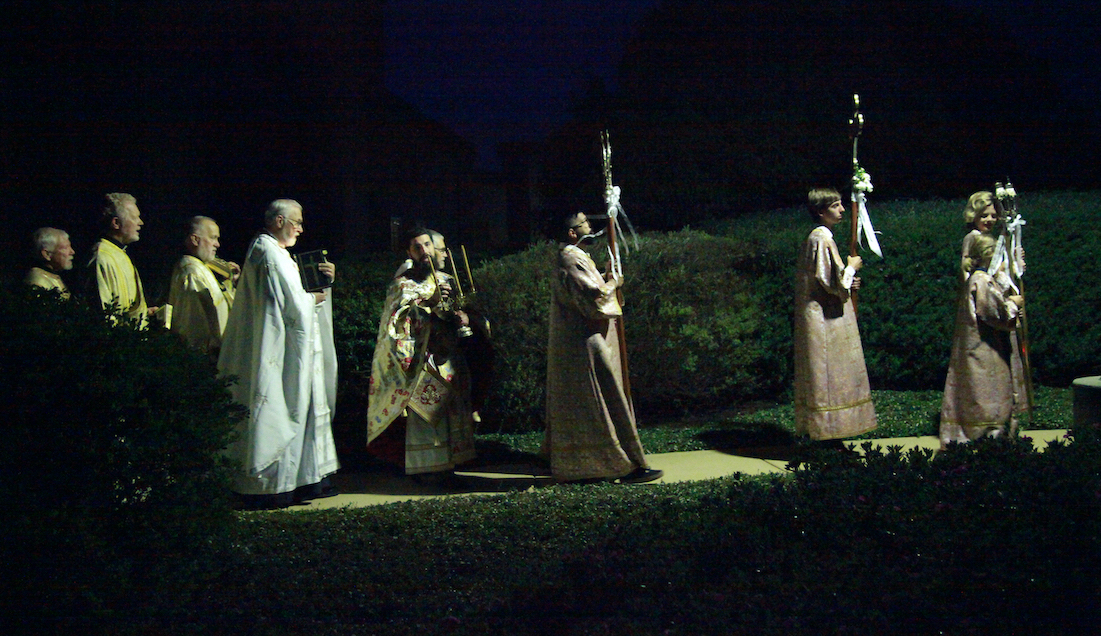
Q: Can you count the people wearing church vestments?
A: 10